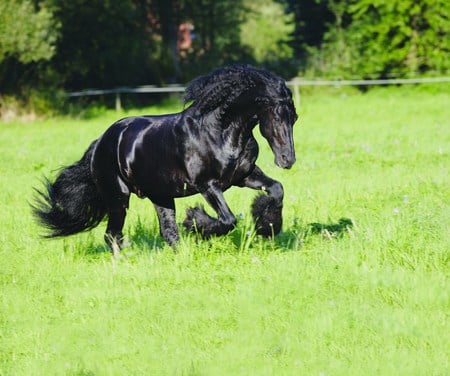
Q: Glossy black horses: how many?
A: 1